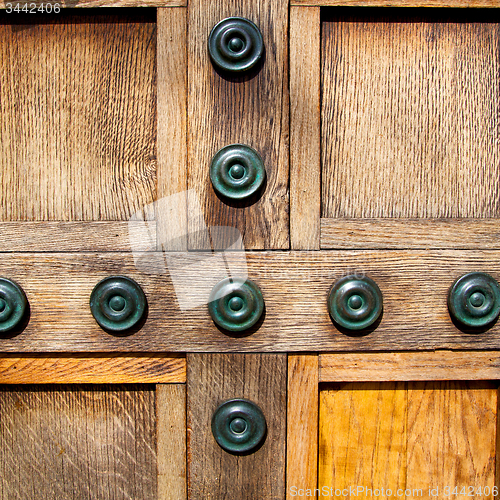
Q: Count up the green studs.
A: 8